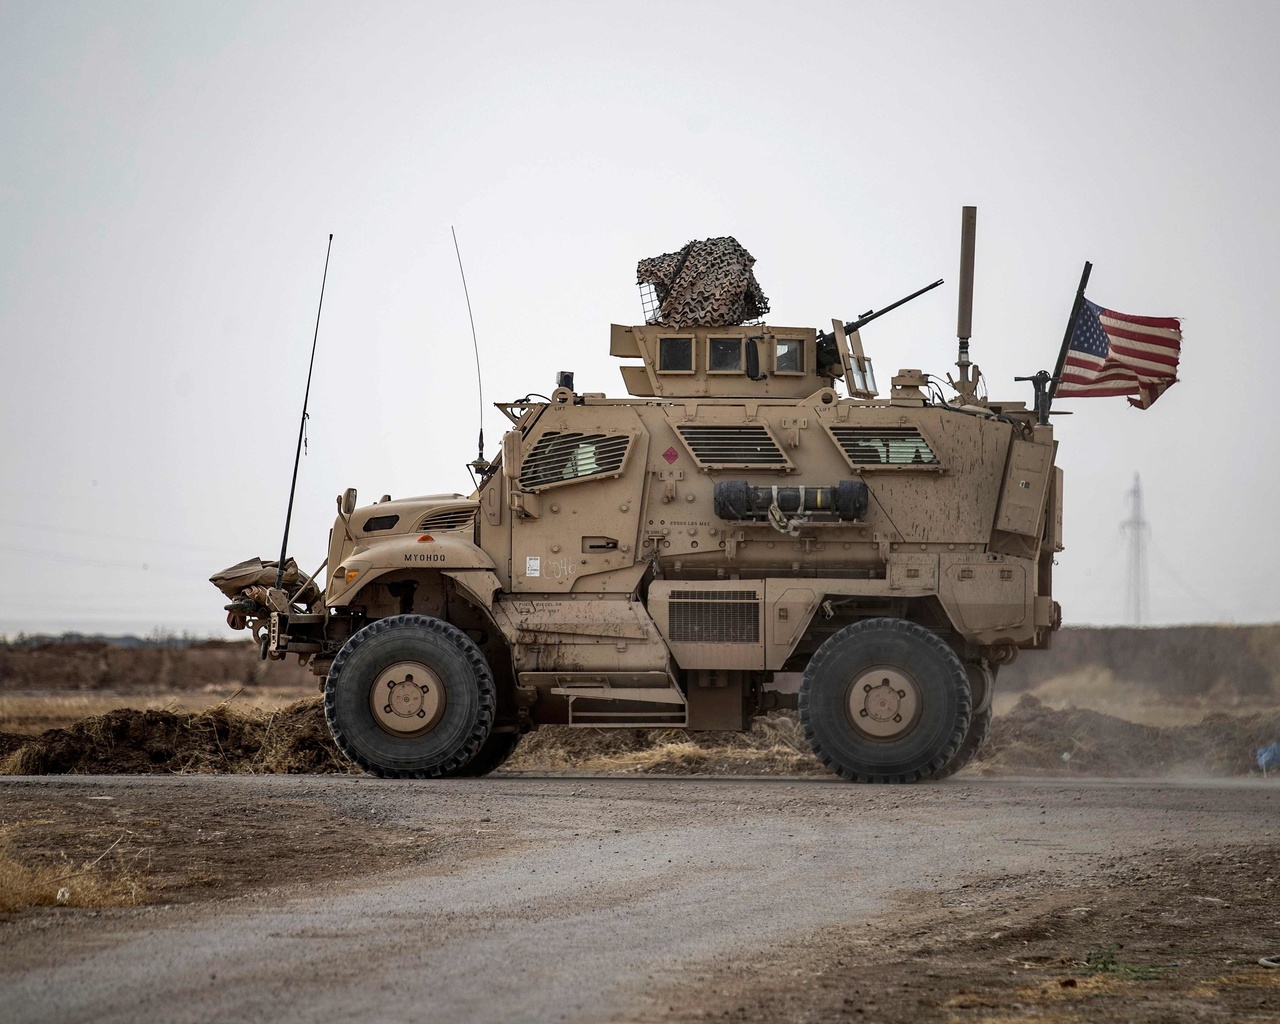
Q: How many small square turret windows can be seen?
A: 3